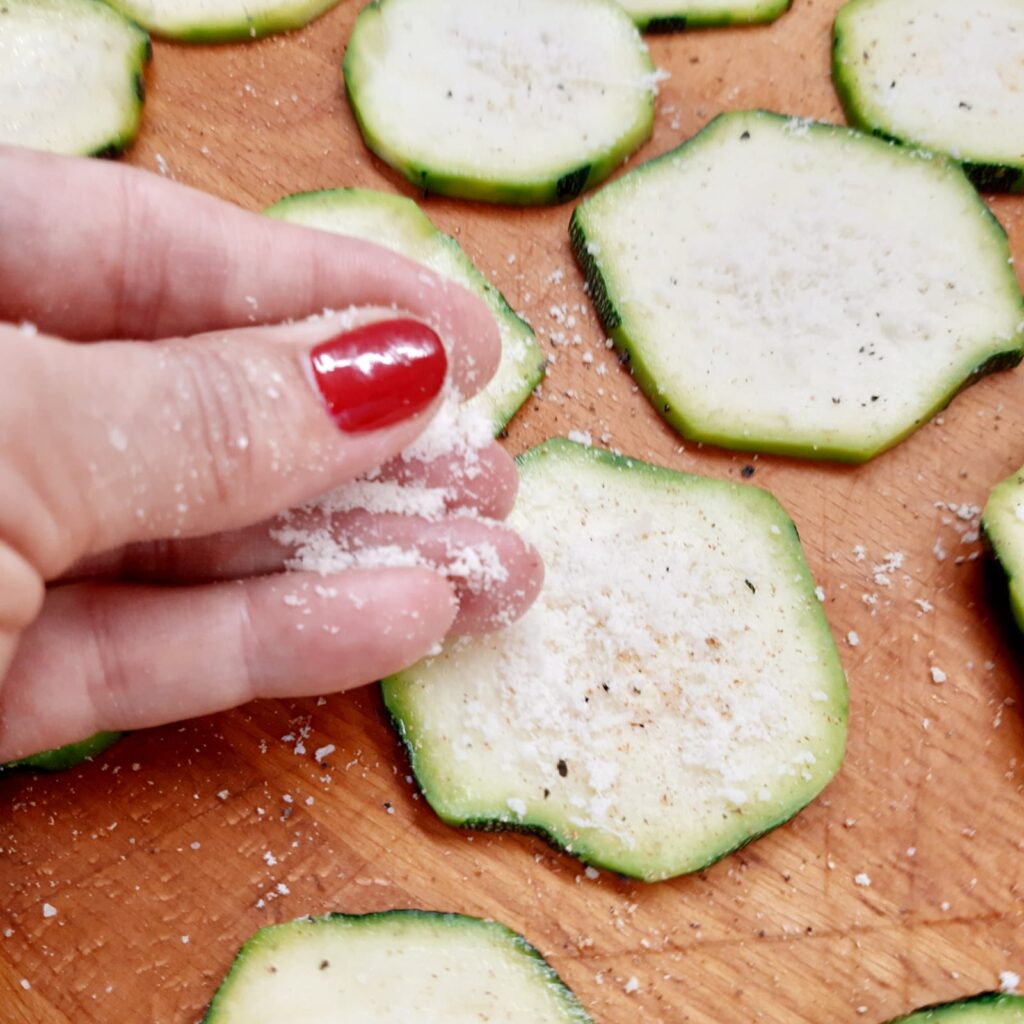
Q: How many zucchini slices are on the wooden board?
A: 12